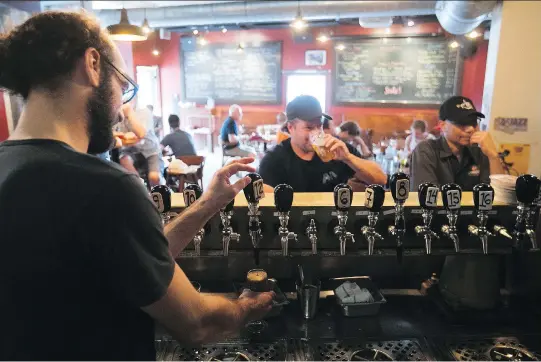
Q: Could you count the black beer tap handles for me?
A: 12